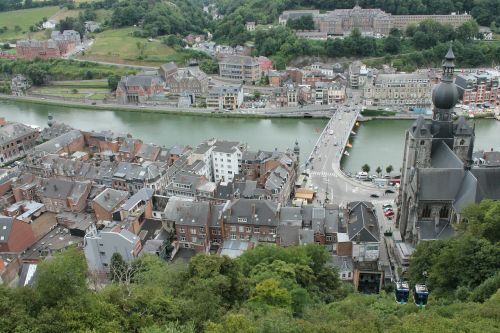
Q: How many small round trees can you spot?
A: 3